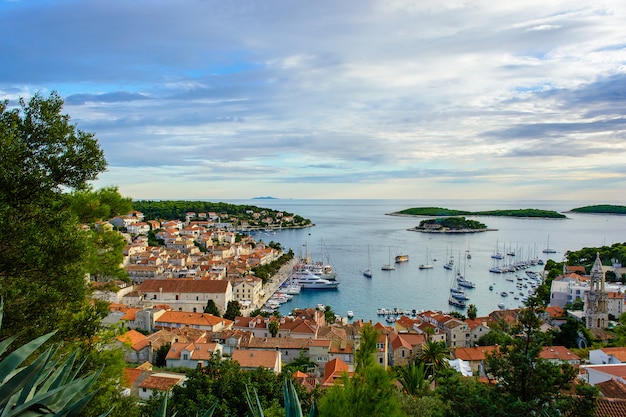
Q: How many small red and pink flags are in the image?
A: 0